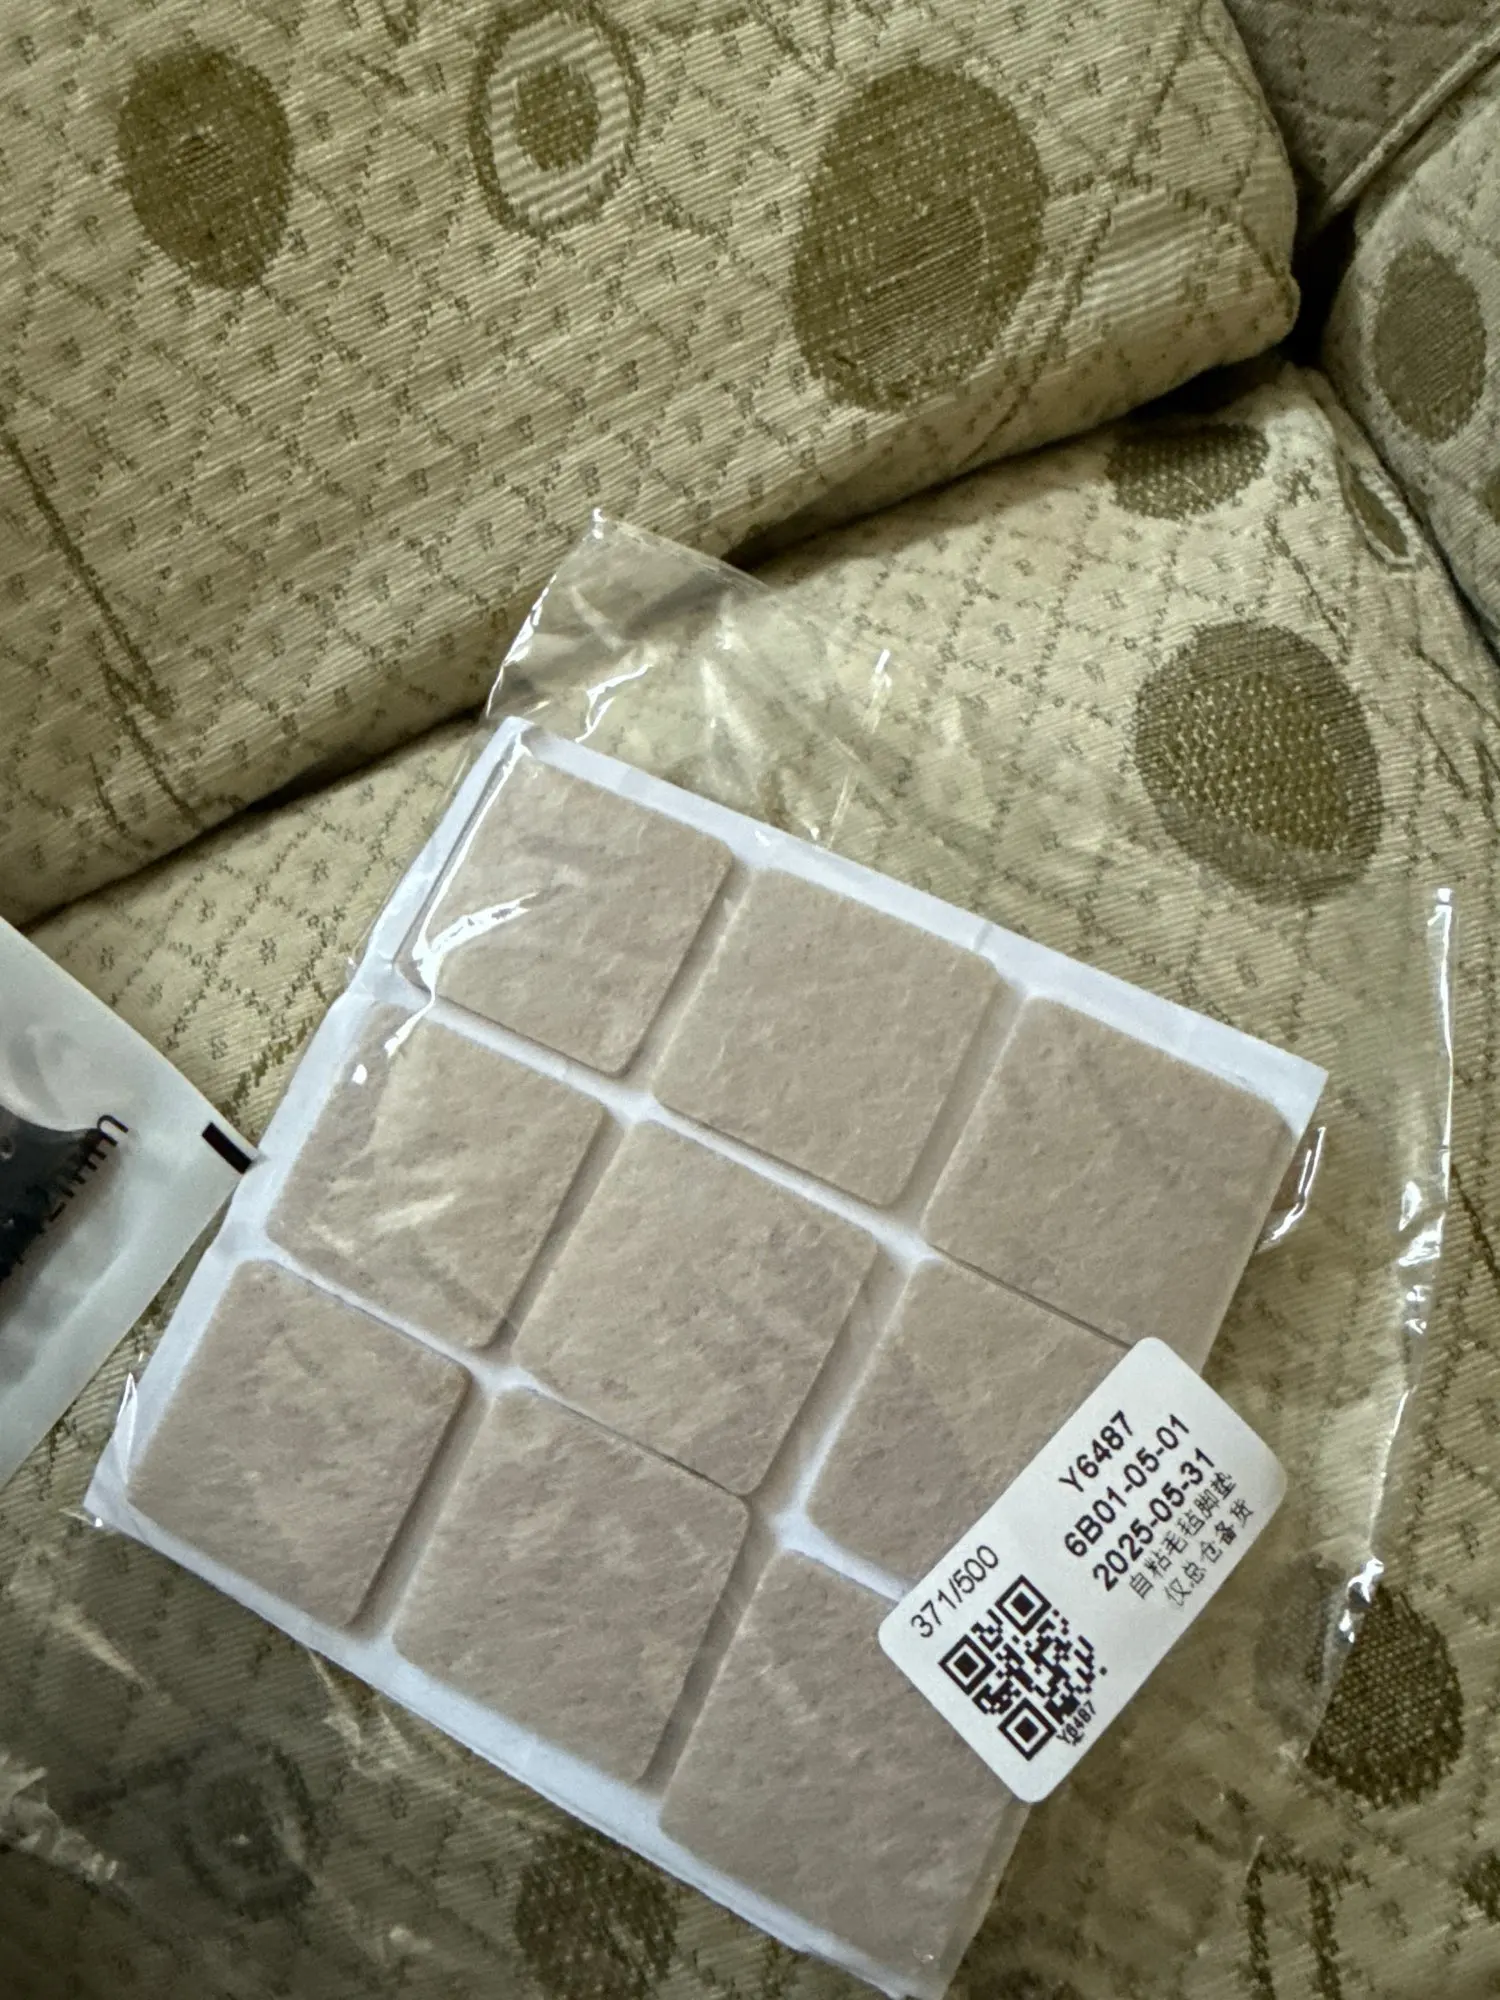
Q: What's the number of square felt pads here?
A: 9